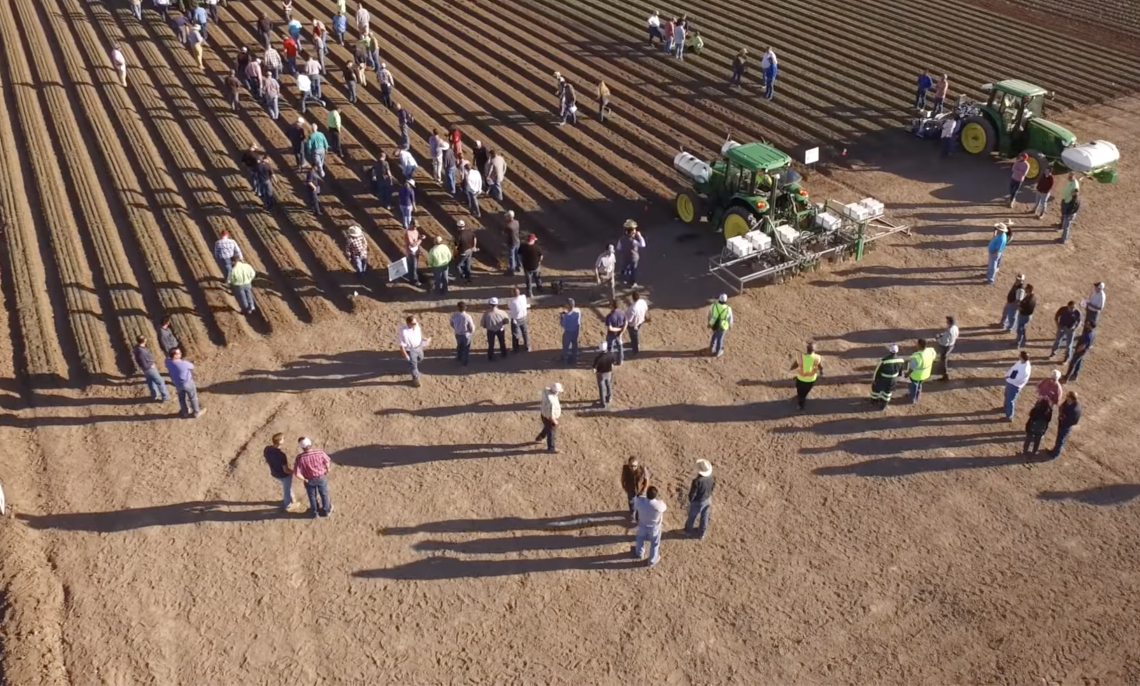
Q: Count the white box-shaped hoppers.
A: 6